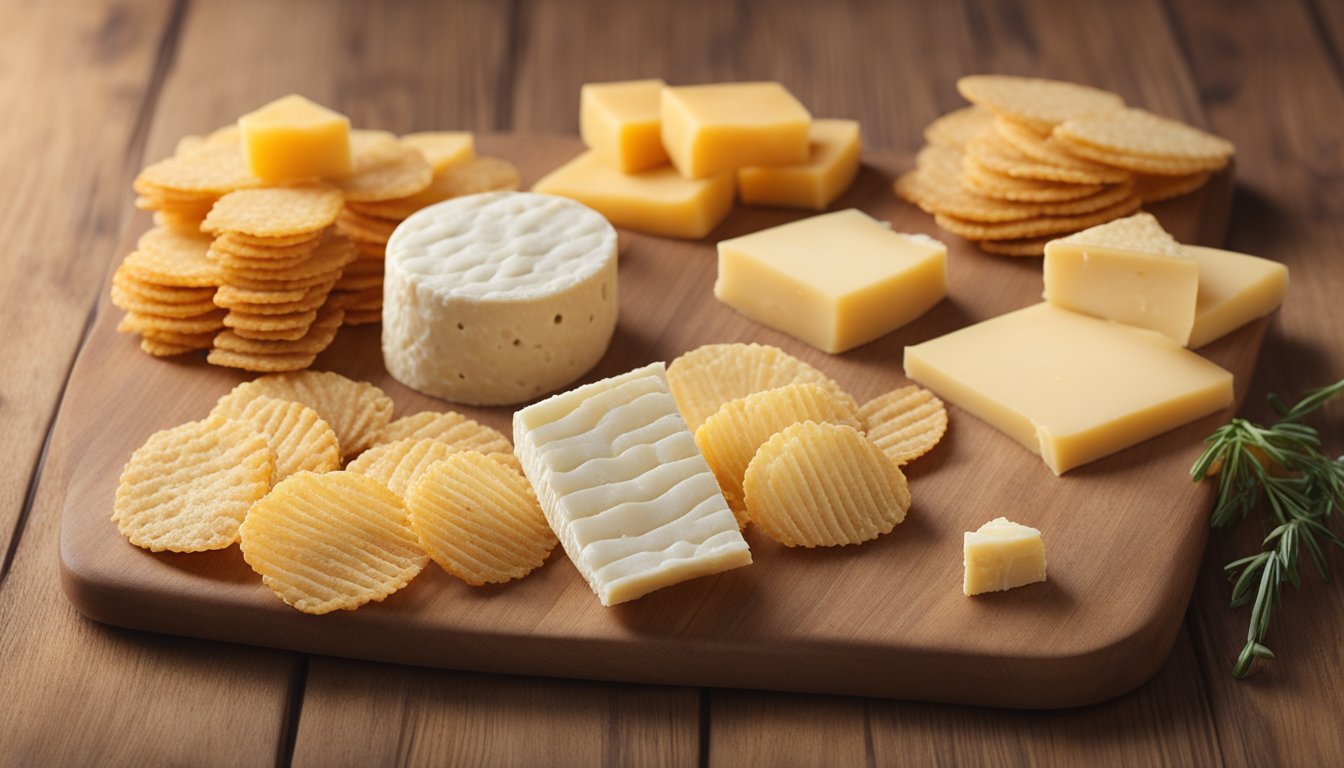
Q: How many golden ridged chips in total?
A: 11